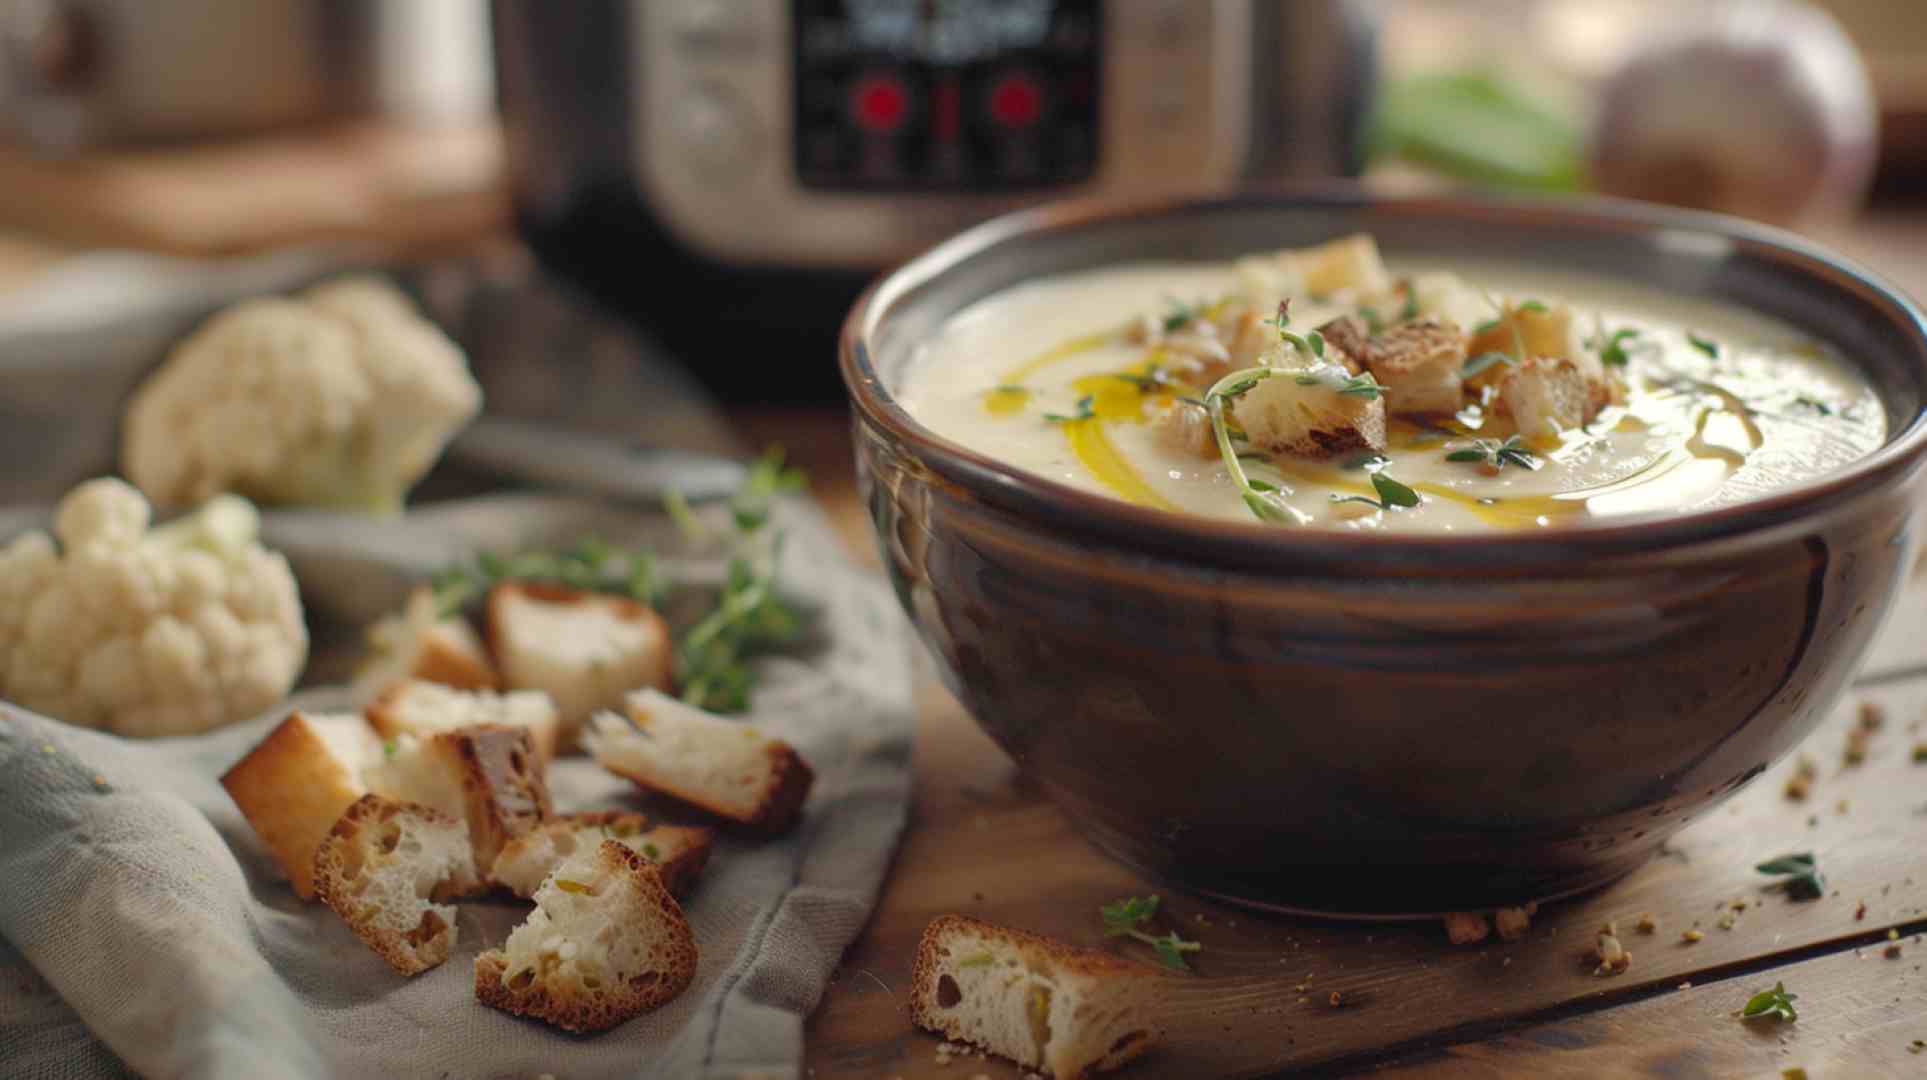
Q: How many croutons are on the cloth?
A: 9